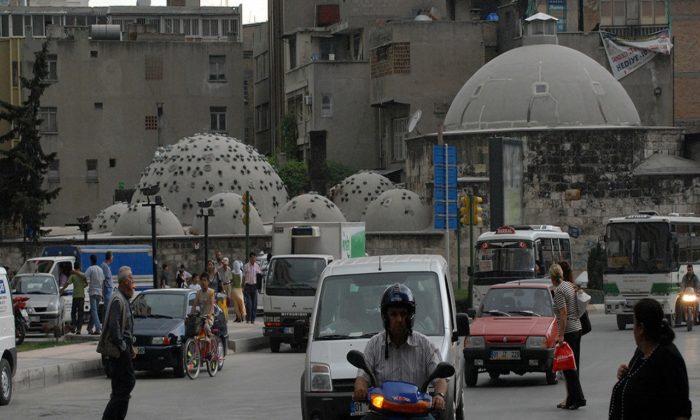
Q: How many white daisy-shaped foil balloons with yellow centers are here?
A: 0